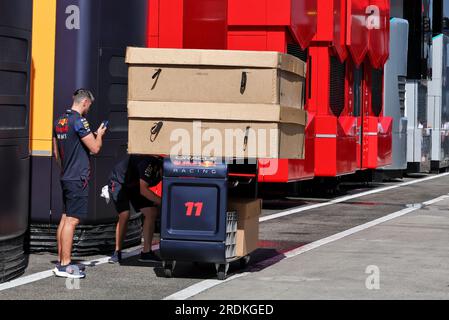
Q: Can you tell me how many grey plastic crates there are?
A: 1